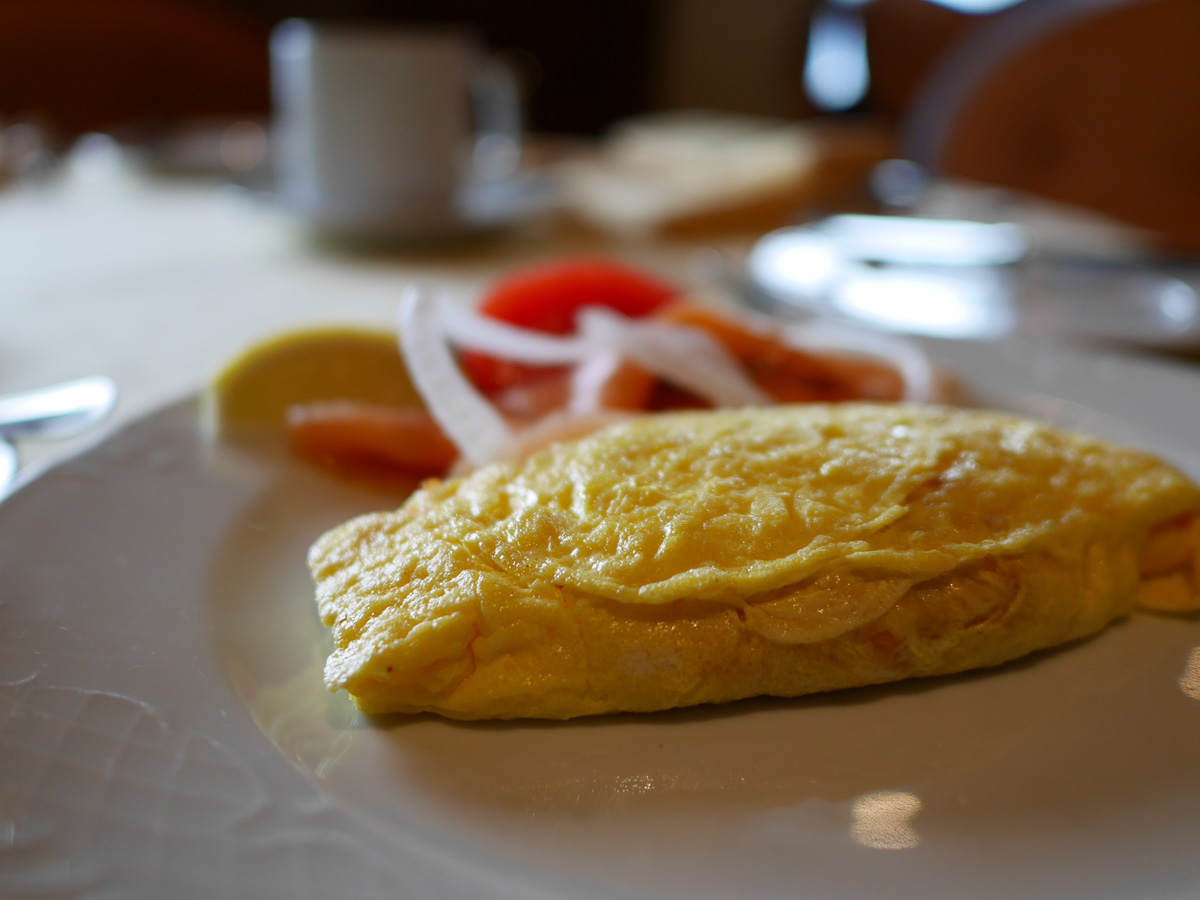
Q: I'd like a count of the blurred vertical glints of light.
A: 1